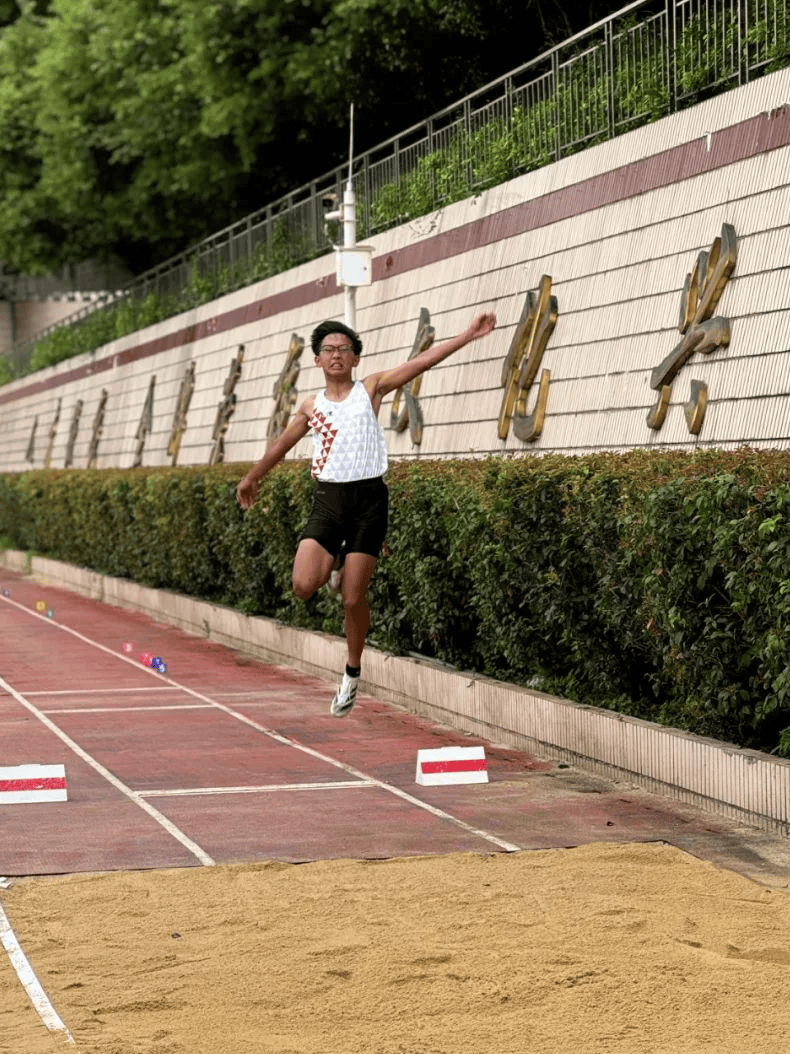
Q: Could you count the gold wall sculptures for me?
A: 11